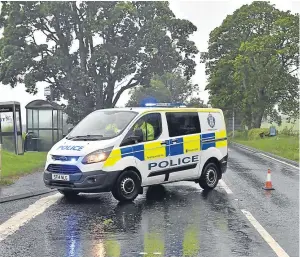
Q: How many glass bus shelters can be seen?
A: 1